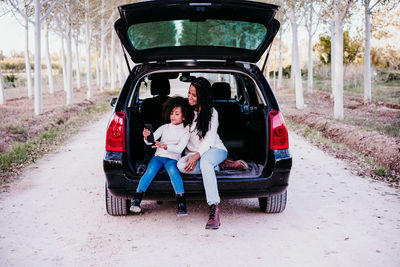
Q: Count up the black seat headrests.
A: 2